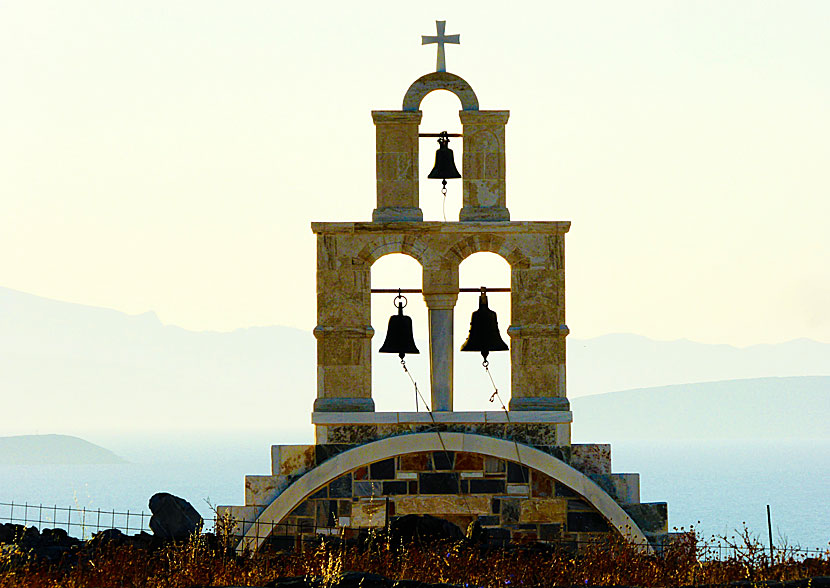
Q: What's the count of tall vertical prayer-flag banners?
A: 0